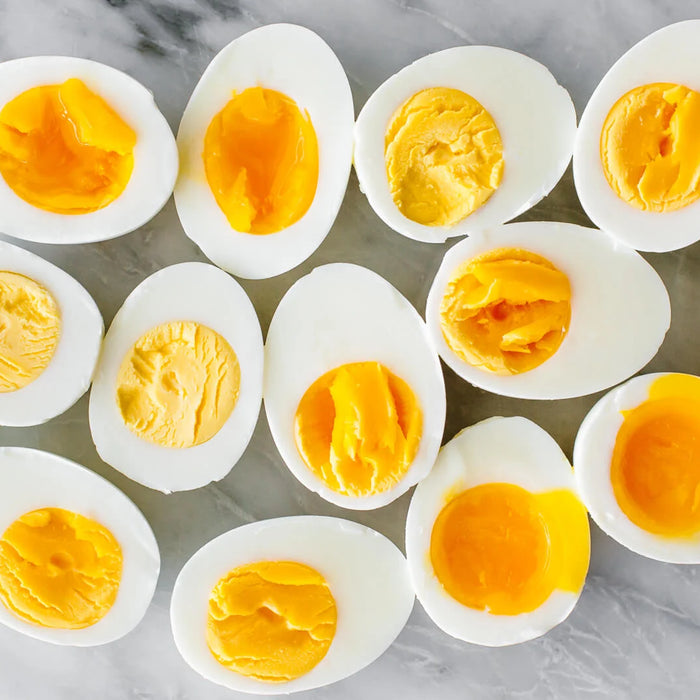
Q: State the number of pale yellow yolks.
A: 3